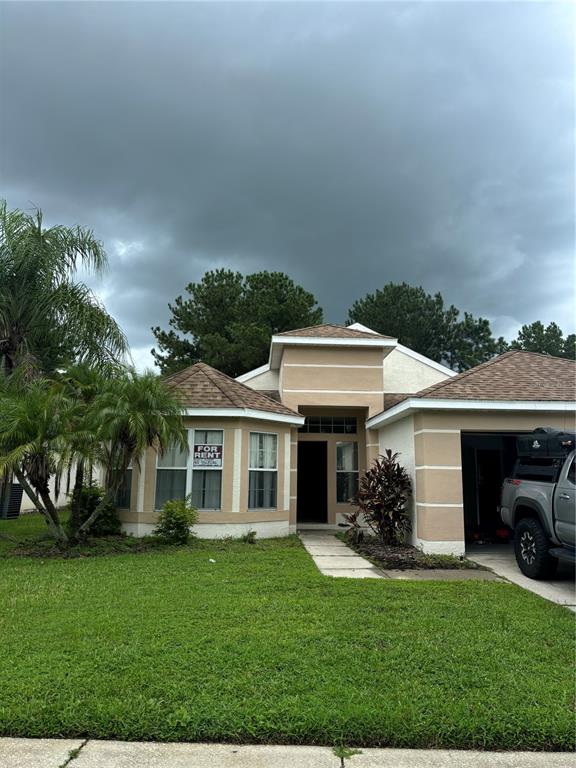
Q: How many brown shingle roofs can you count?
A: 3